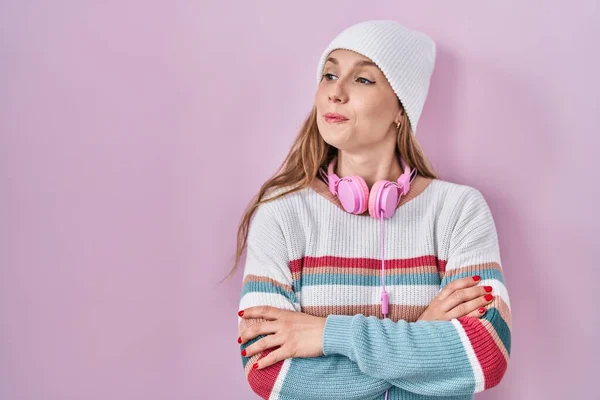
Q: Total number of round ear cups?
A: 2